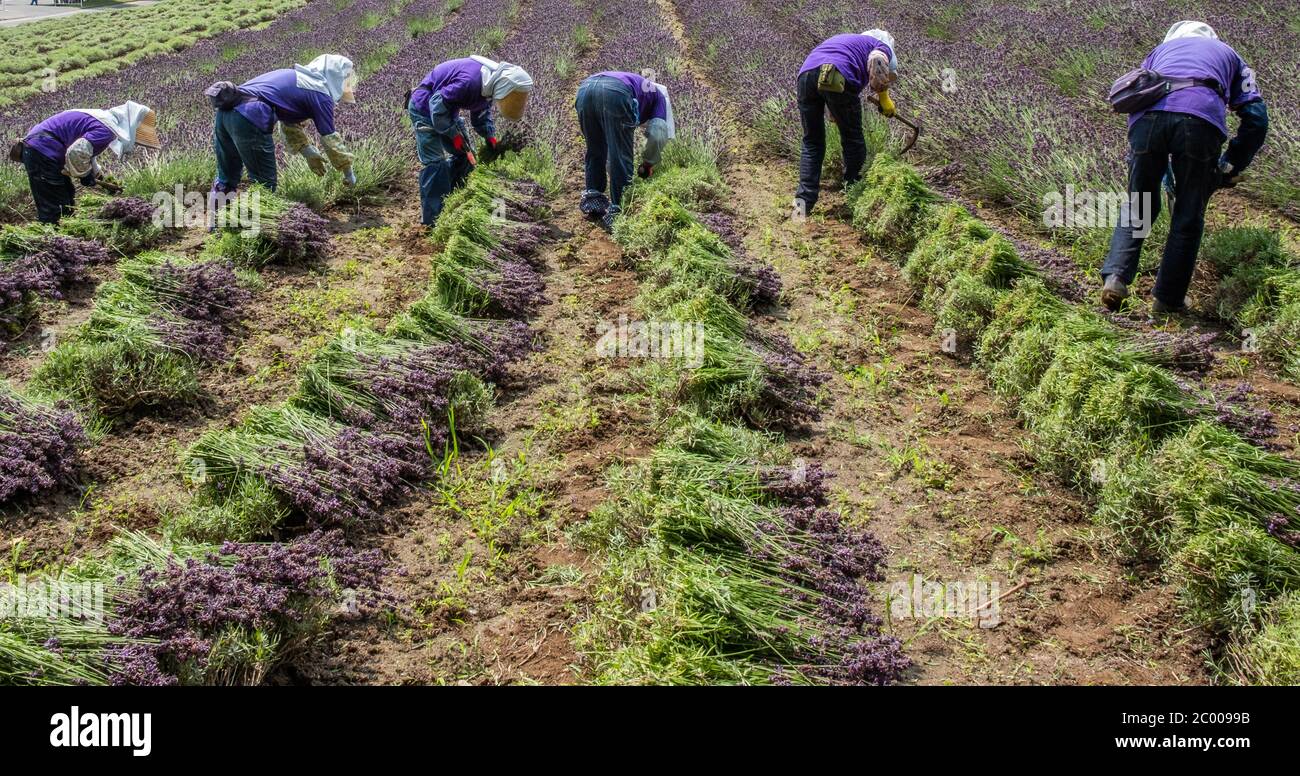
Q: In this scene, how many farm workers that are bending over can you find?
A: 6